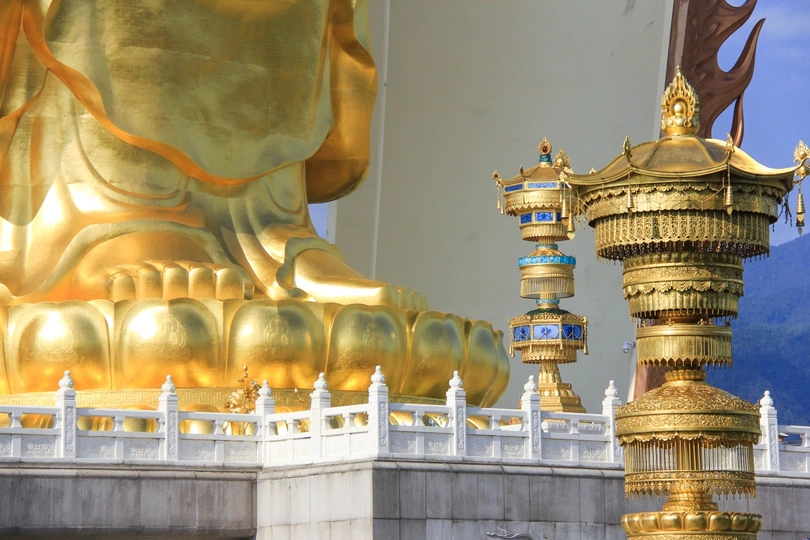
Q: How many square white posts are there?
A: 9